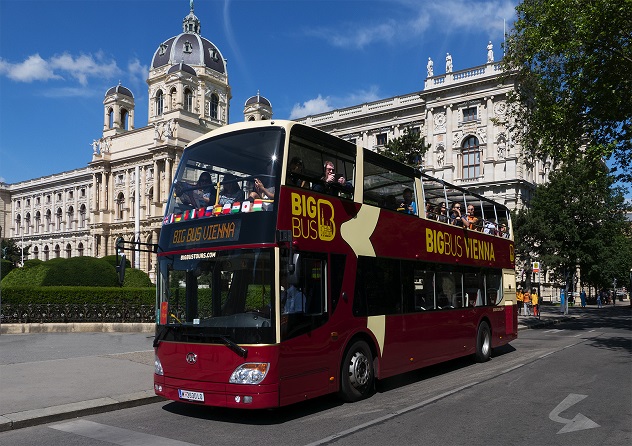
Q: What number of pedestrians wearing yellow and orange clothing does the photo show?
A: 3